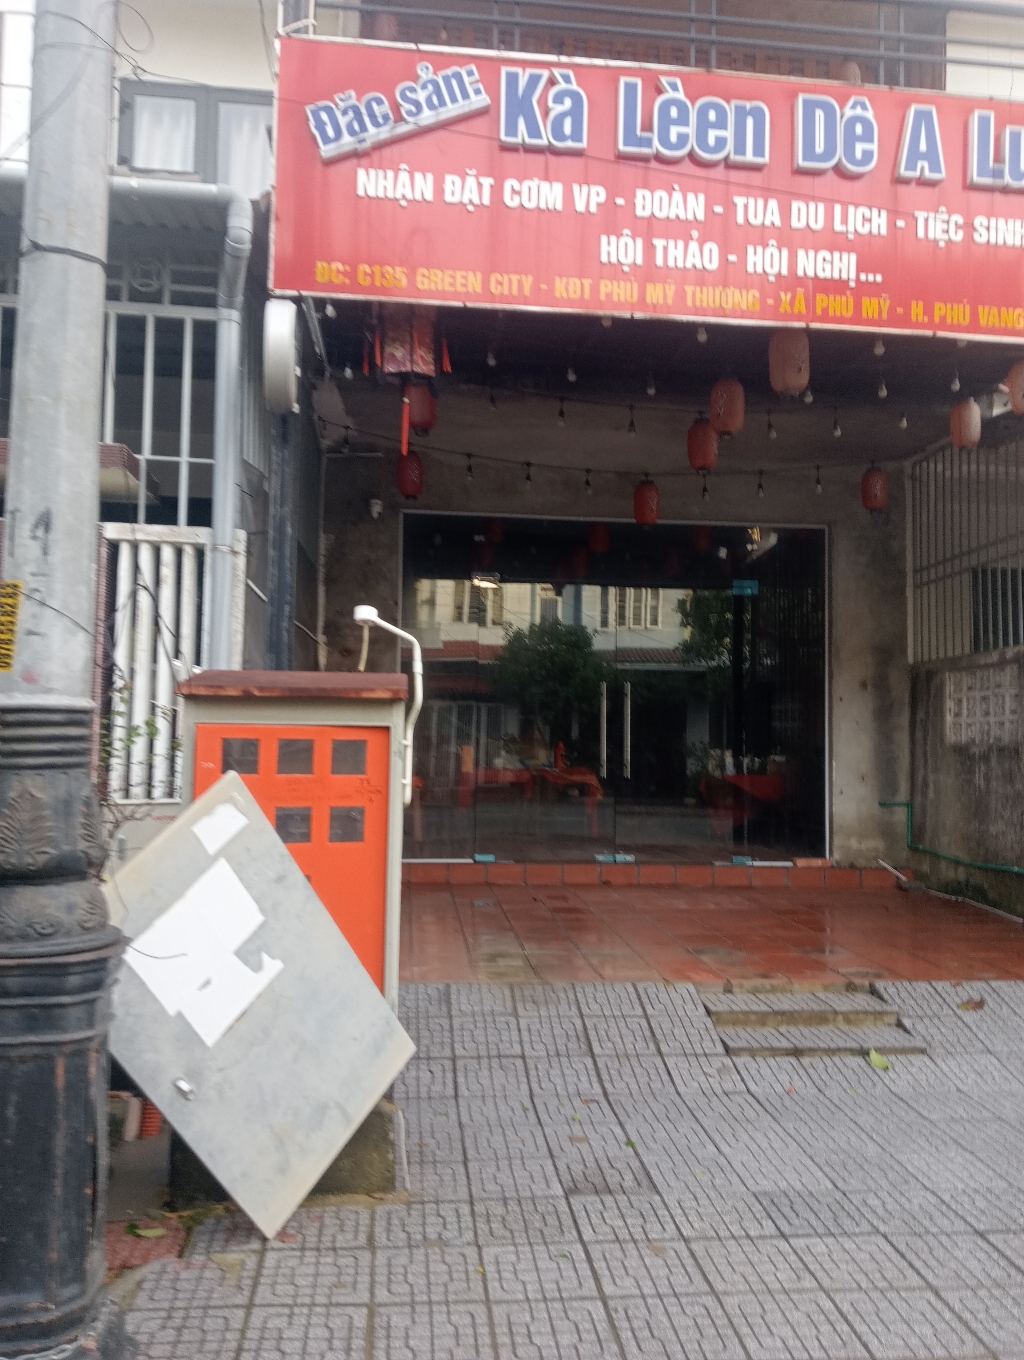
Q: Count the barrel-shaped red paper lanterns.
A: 9